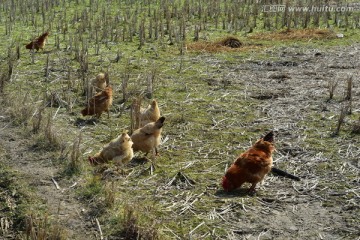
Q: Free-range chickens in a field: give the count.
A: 7